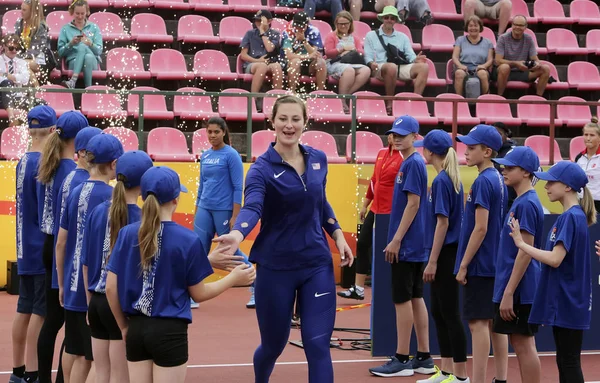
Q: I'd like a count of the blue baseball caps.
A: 11